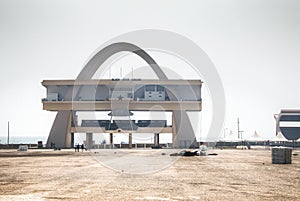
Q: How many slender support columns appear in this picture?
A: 4